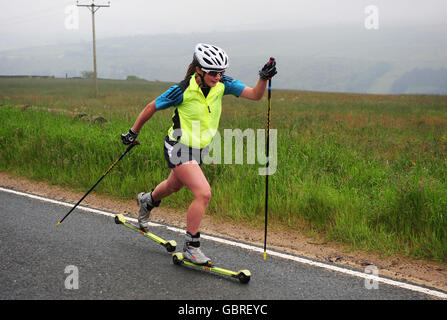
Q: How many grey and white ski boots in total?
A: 2